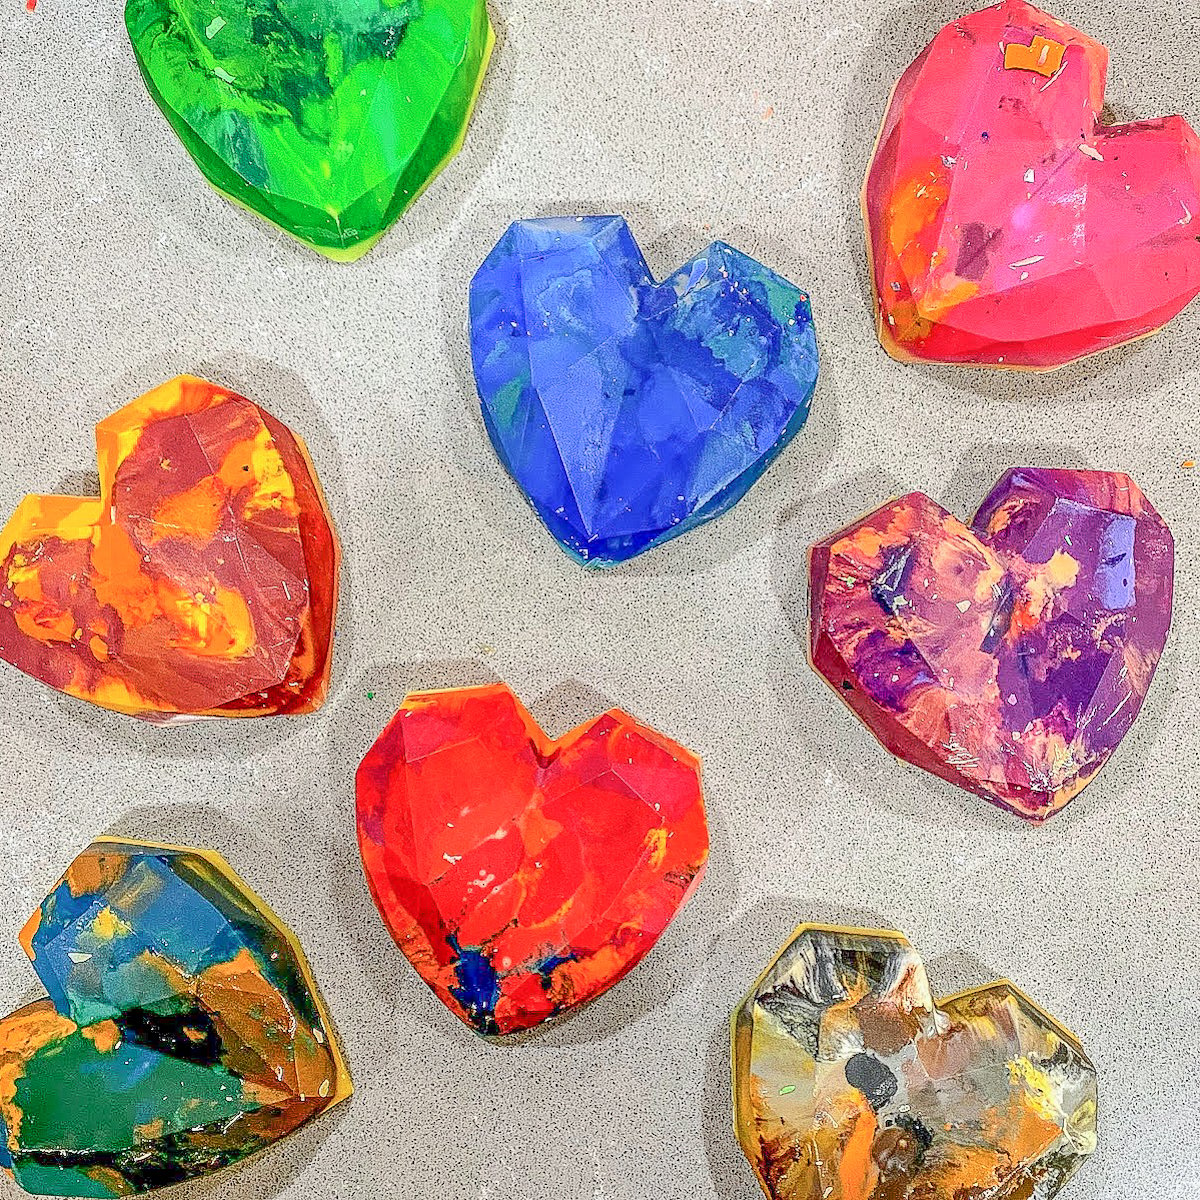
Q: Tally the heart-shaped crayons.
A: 8